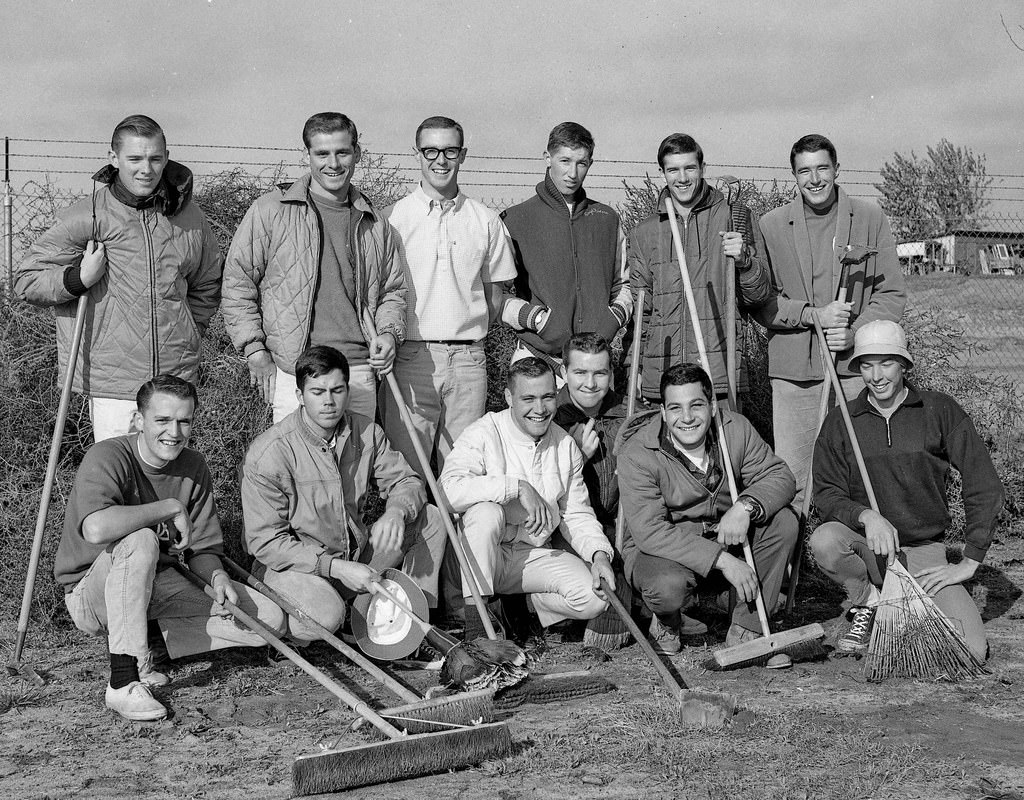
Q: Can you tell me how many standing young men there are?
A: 6